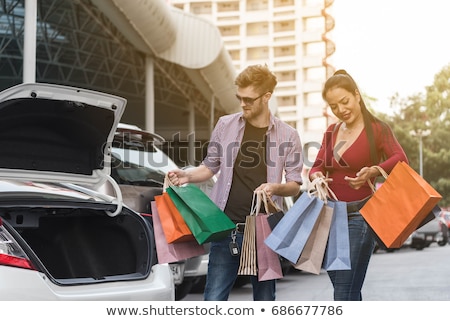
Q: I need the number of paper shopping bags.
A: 11